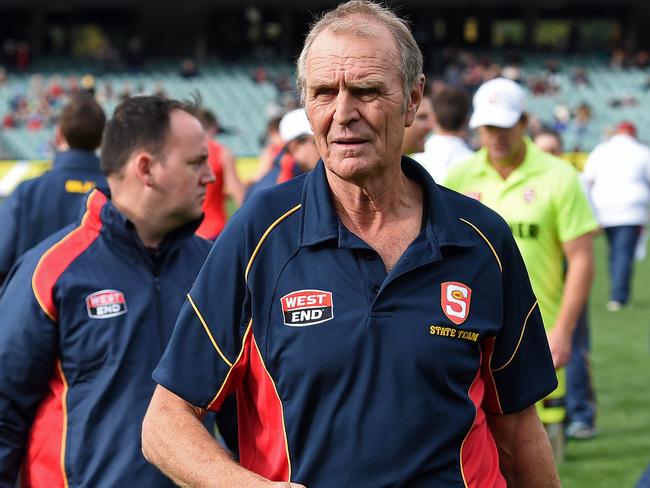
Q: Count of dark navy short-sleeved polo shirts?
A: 1